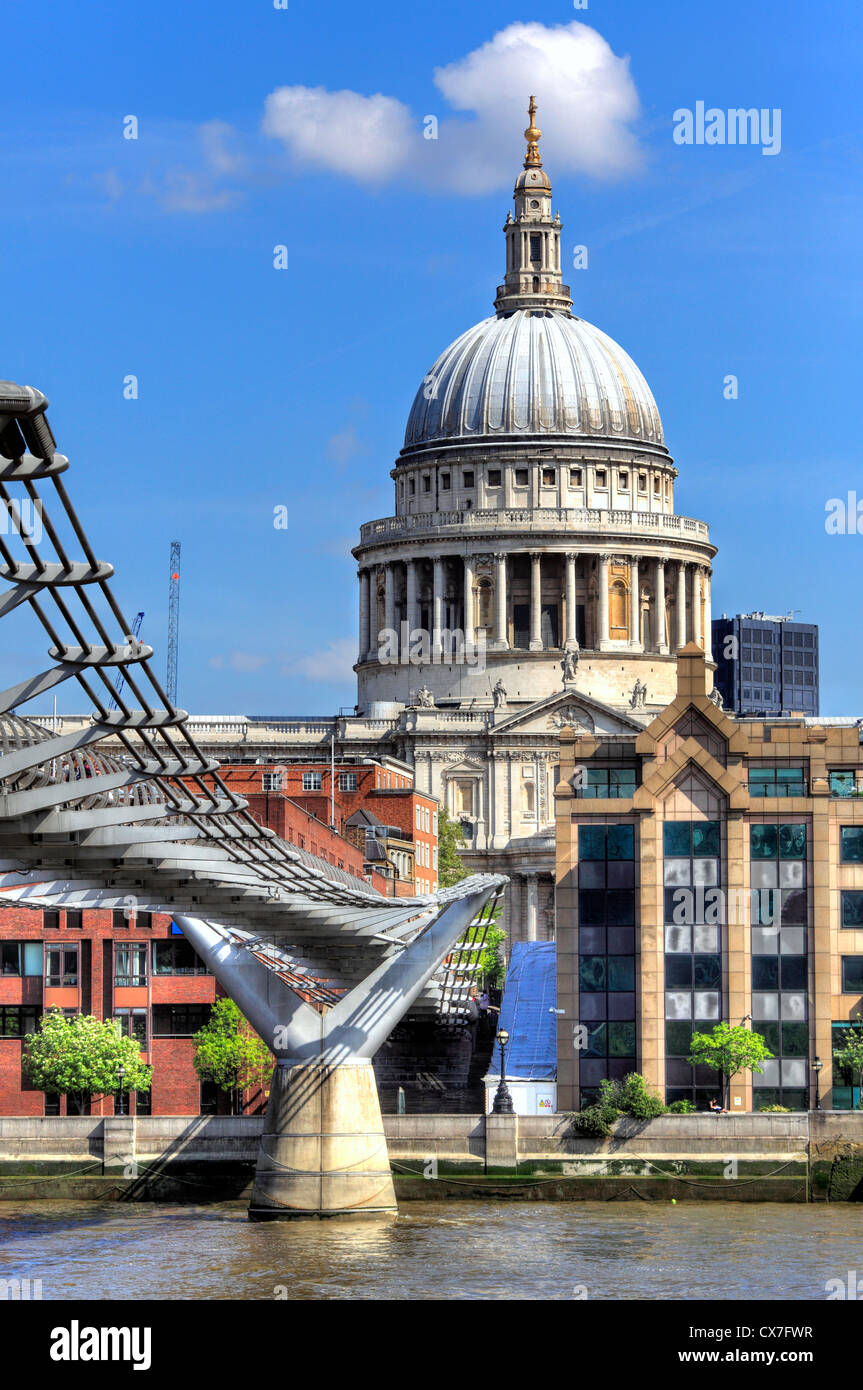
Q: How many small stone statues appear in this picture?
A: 5